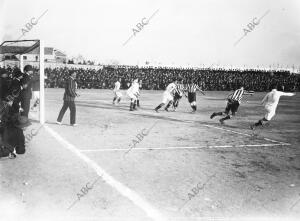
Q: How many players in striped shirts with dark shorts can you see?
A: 3